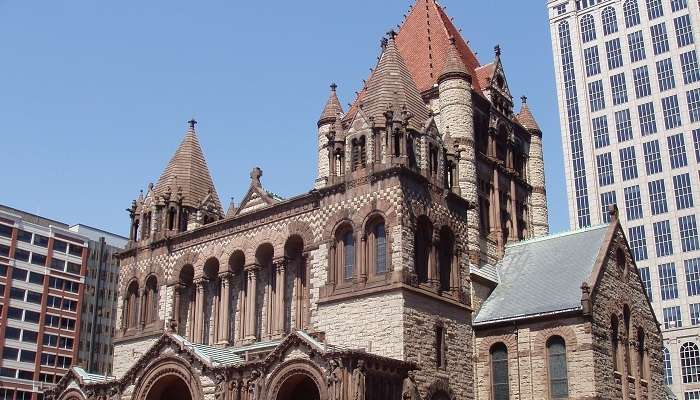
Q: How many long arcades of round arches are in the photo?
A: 1